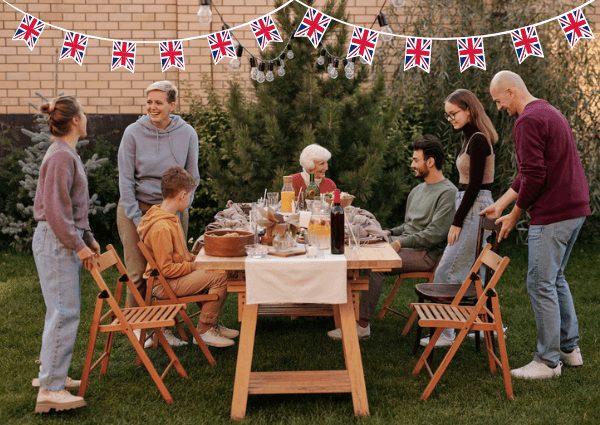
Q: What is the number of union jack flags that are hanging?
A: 12